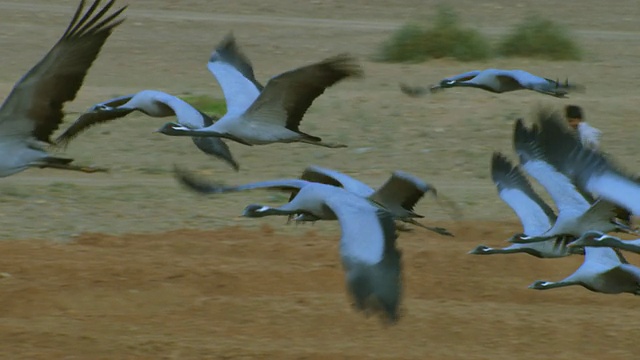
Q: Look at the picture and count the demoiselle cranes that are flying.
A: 10